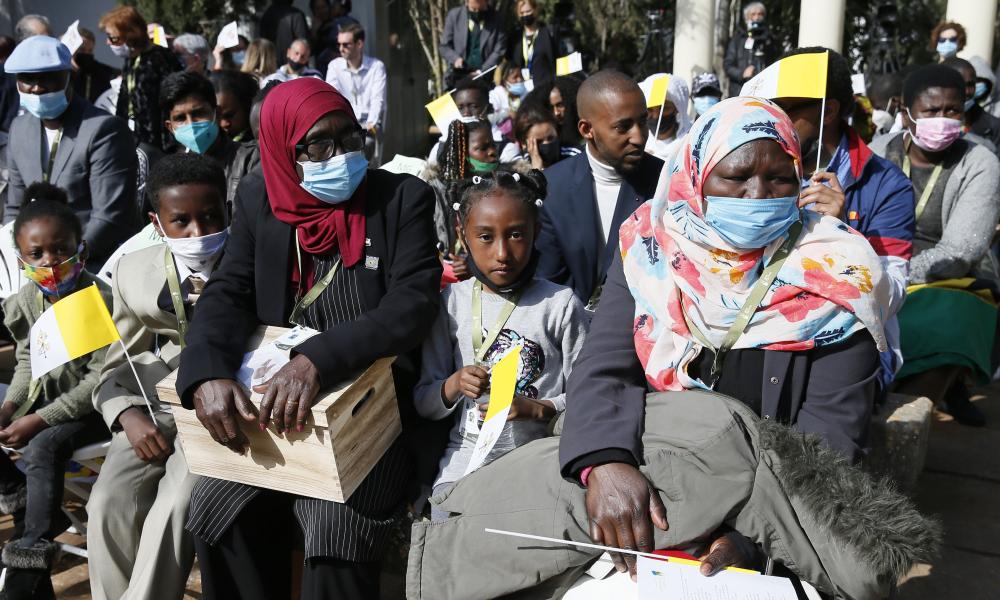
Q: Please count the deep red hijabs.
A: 1